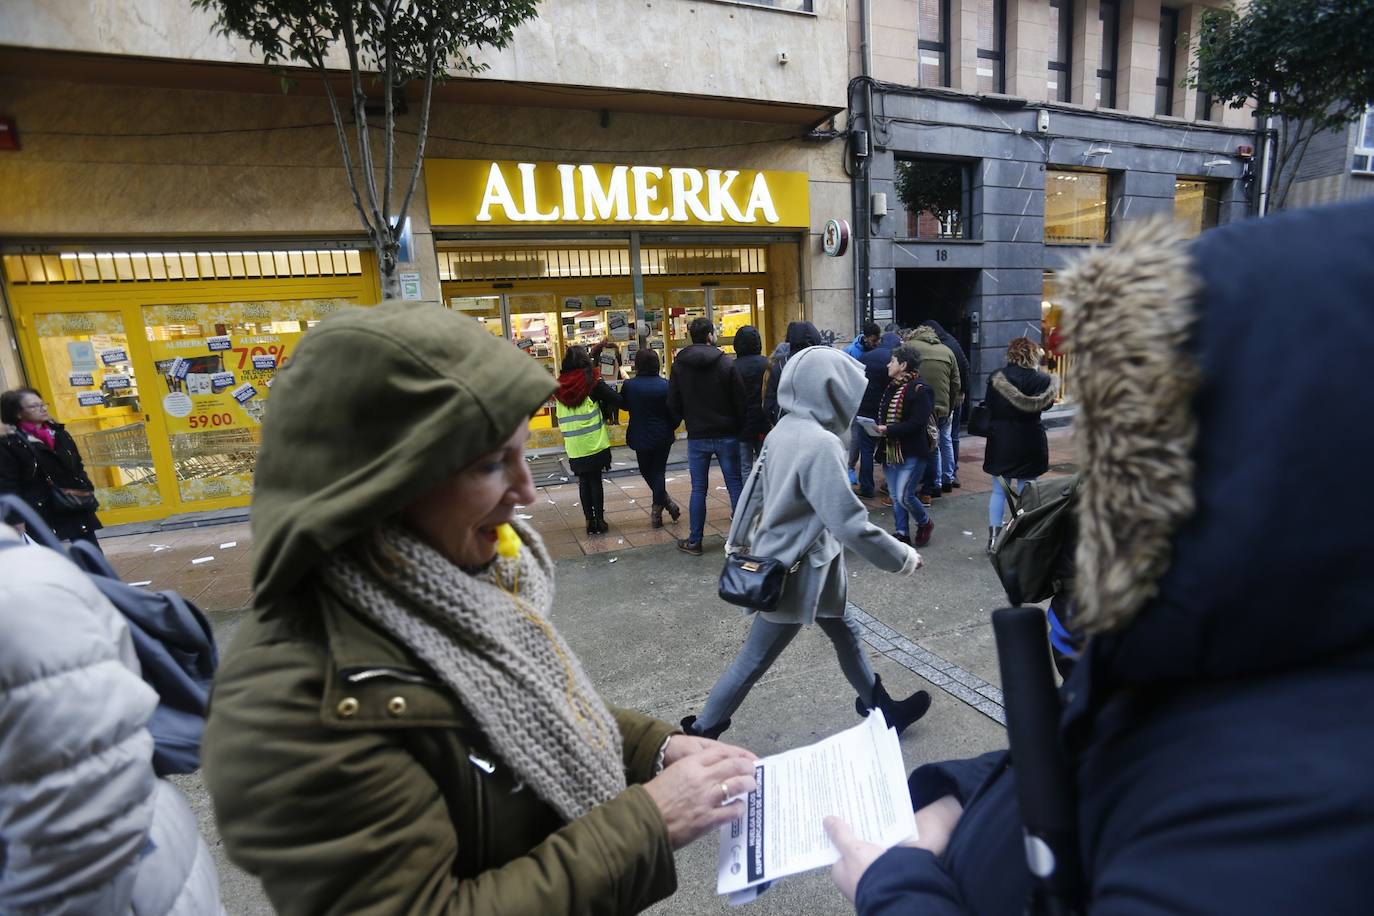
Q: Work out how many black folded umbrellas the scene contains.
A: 1